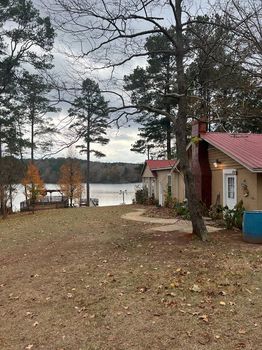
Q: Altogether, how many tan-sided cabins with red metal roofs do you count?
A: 2